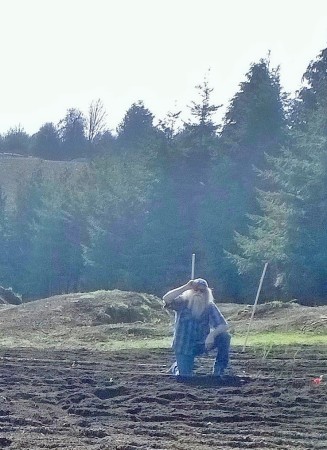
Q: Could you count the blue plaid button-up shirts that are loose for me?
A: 1